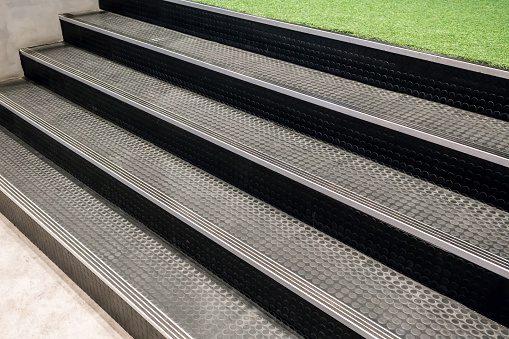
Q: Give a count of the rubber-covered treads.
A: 4